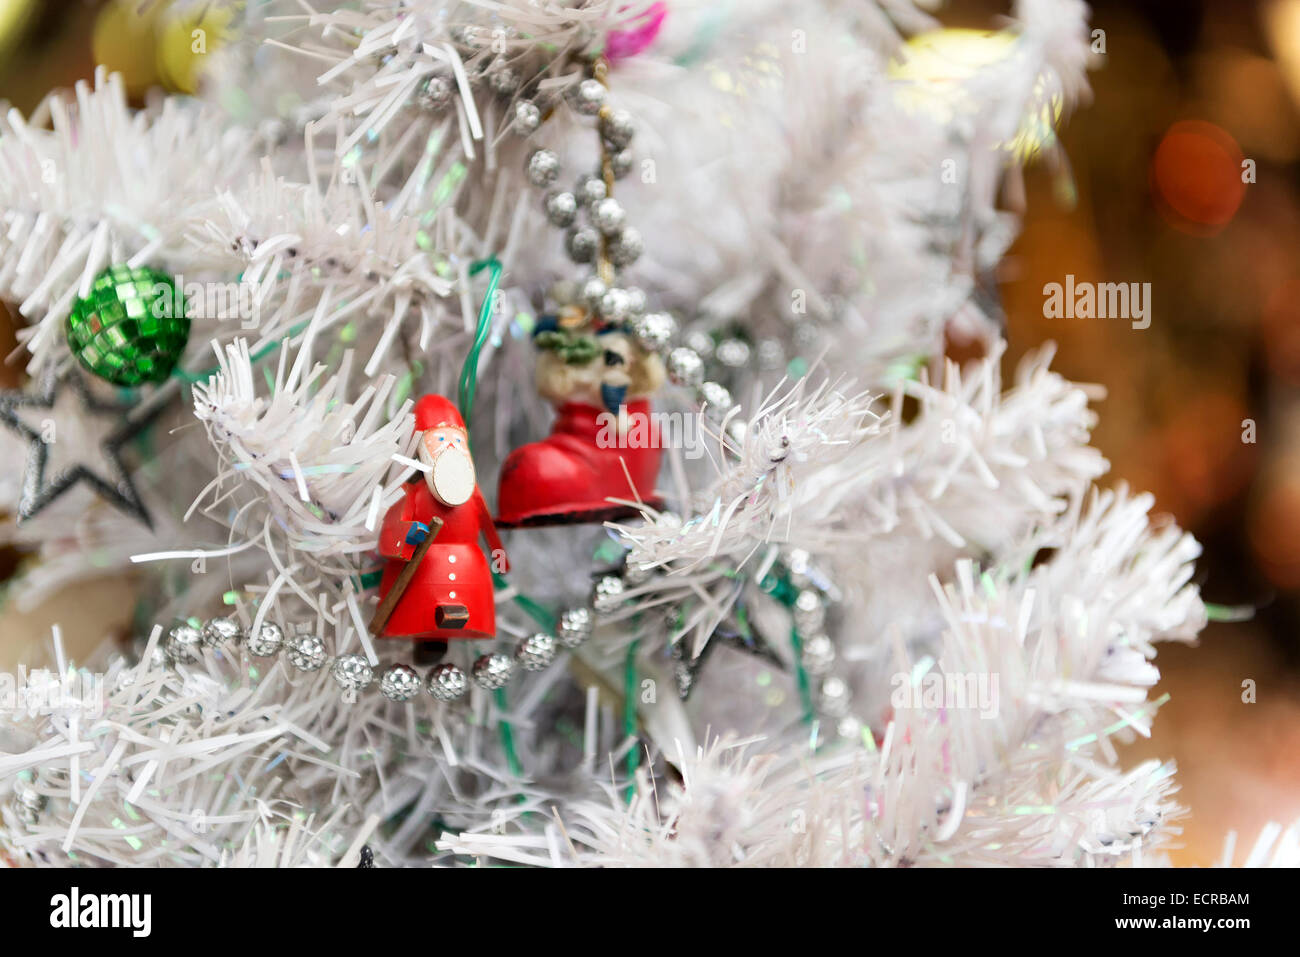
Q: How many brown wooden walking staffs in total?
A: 1